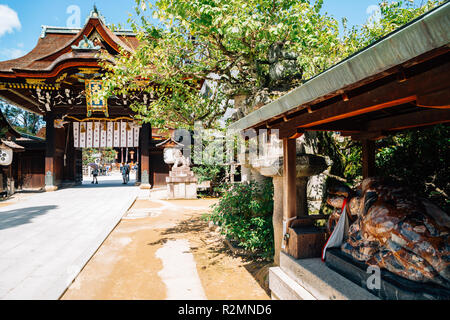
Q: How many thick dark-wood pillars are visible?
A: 2